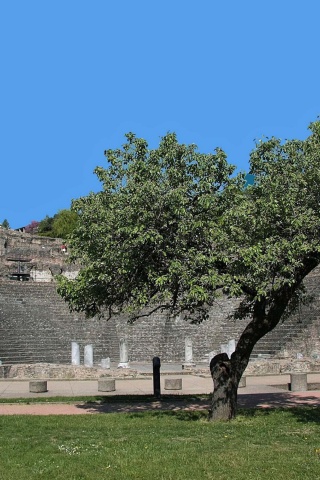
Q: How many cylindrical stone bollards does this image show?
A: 5